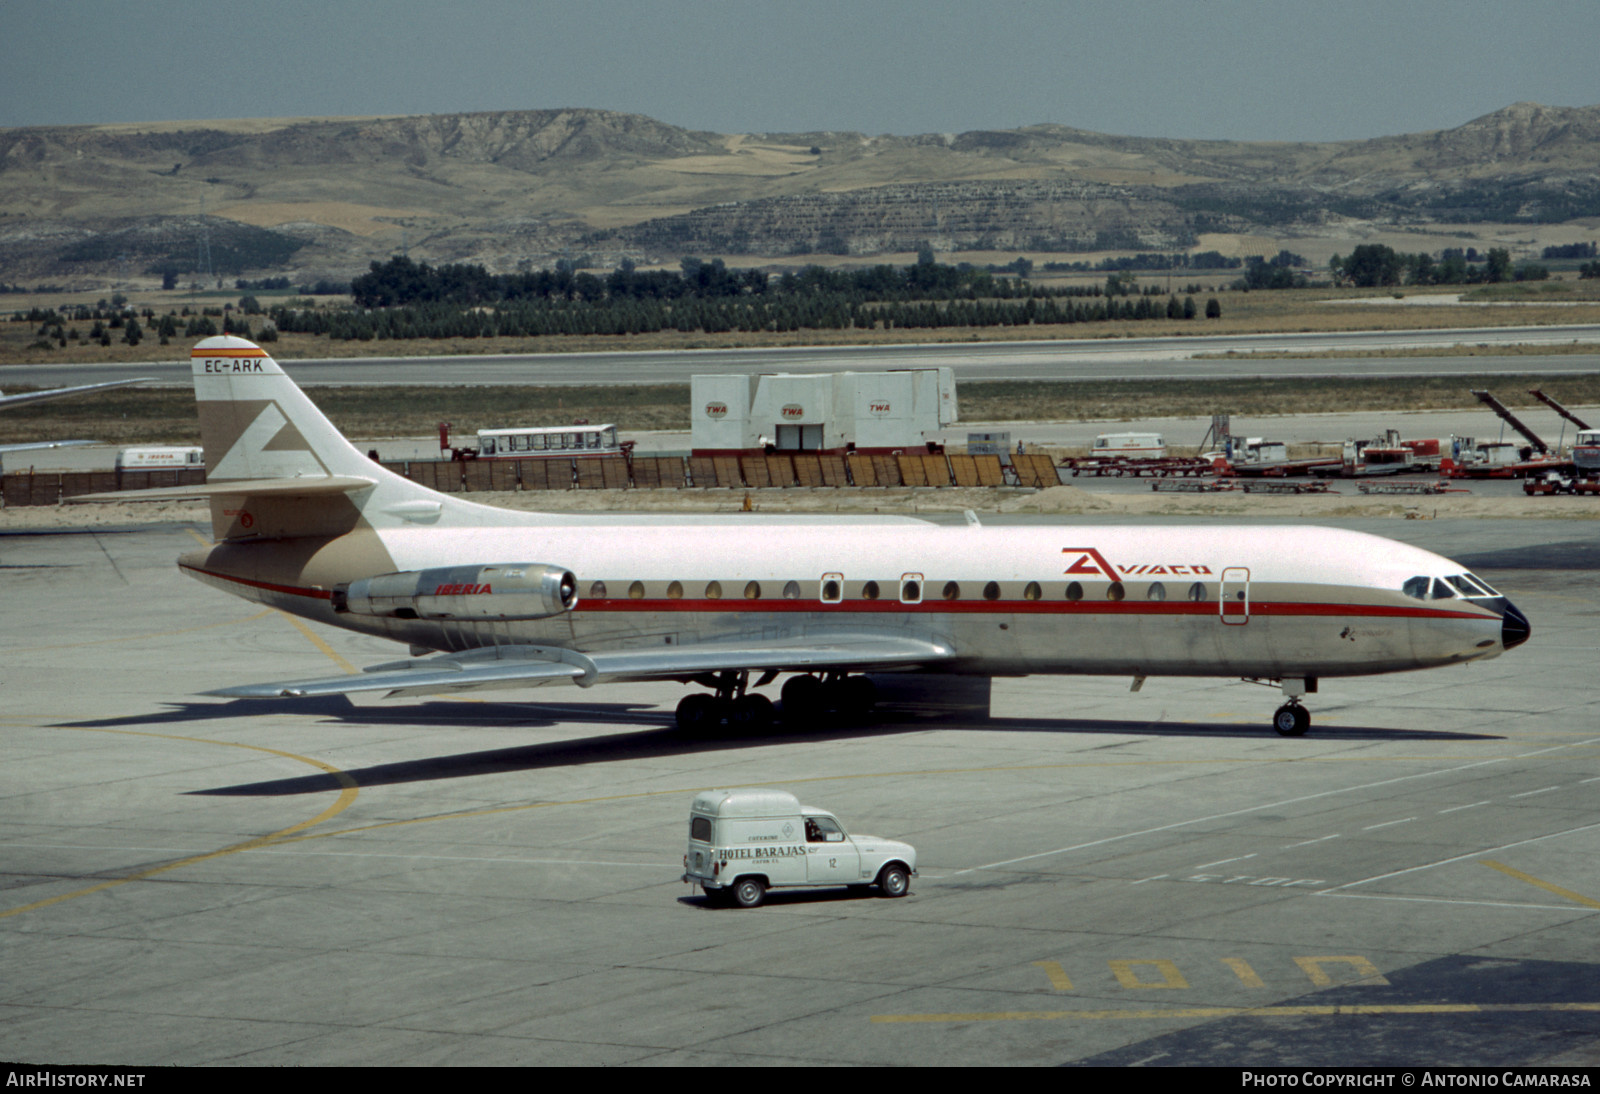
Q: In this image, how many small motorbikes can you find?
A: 0